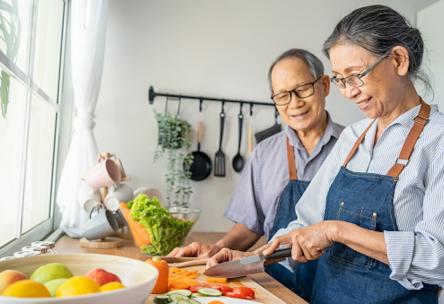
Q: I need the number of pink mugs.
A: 1